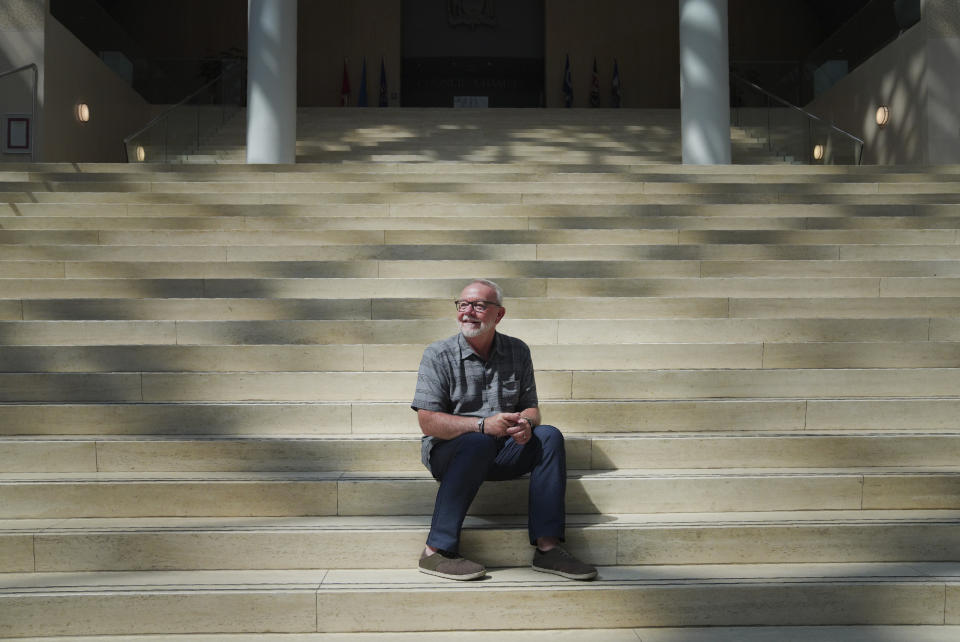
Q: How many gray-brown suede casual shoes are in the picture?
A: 2